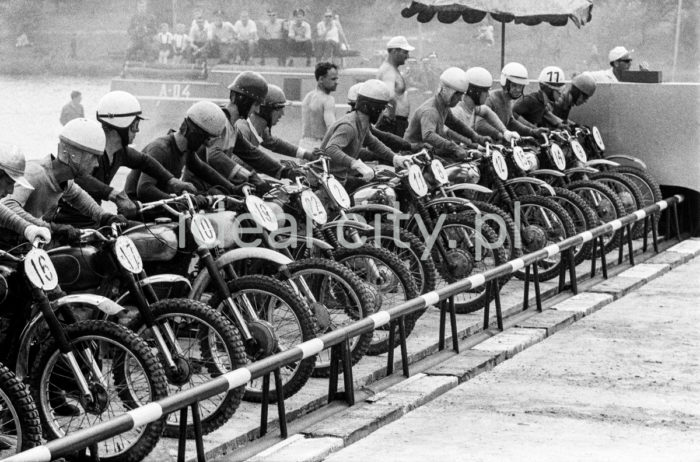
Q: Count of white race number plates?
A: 13